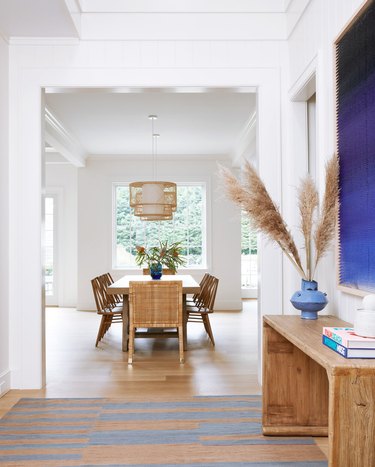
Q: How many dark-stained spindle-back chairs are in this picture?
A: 6